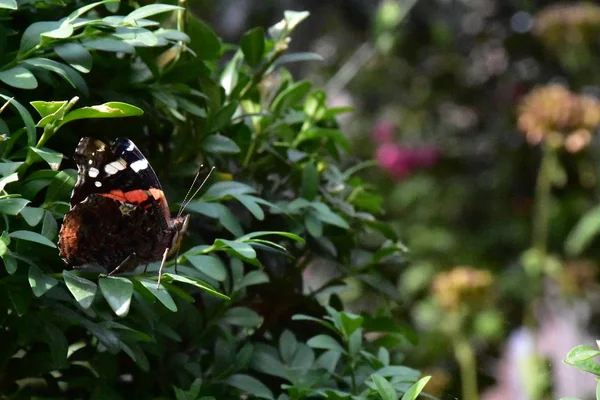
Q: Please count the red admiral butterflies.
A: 1